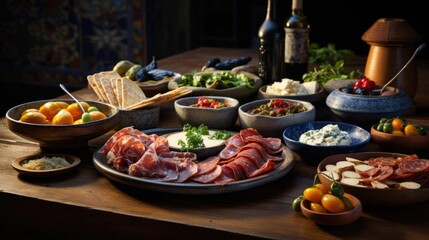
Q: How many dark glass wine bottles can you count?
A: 2